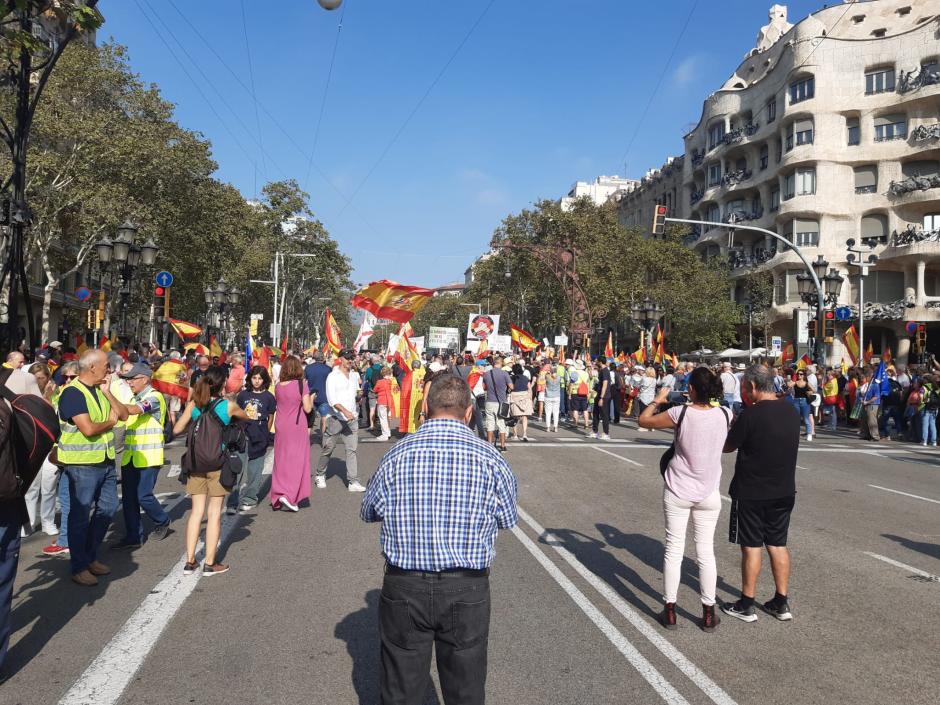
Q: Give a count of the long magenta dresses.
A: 1